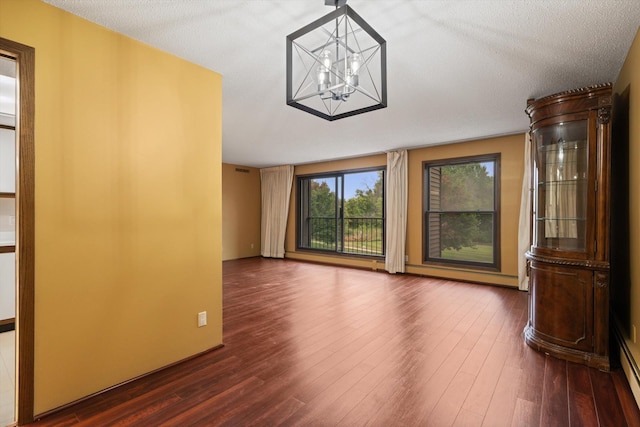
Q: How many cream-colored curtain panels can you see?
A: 3